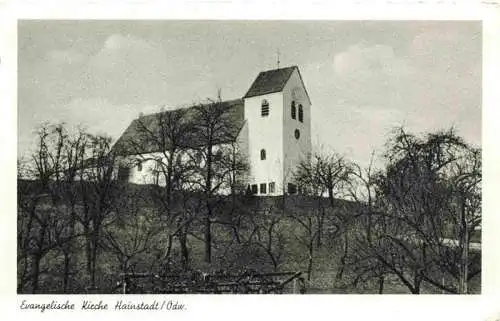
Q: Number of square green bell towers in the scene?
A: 0